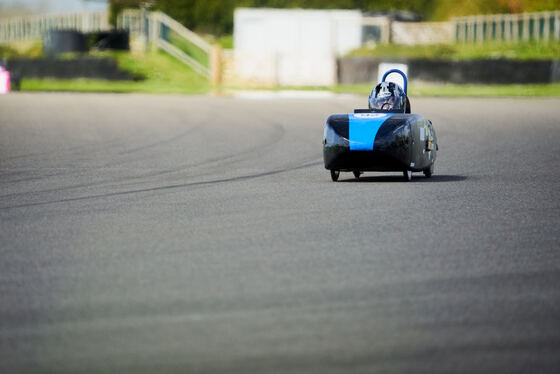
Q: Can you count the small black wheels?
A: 4